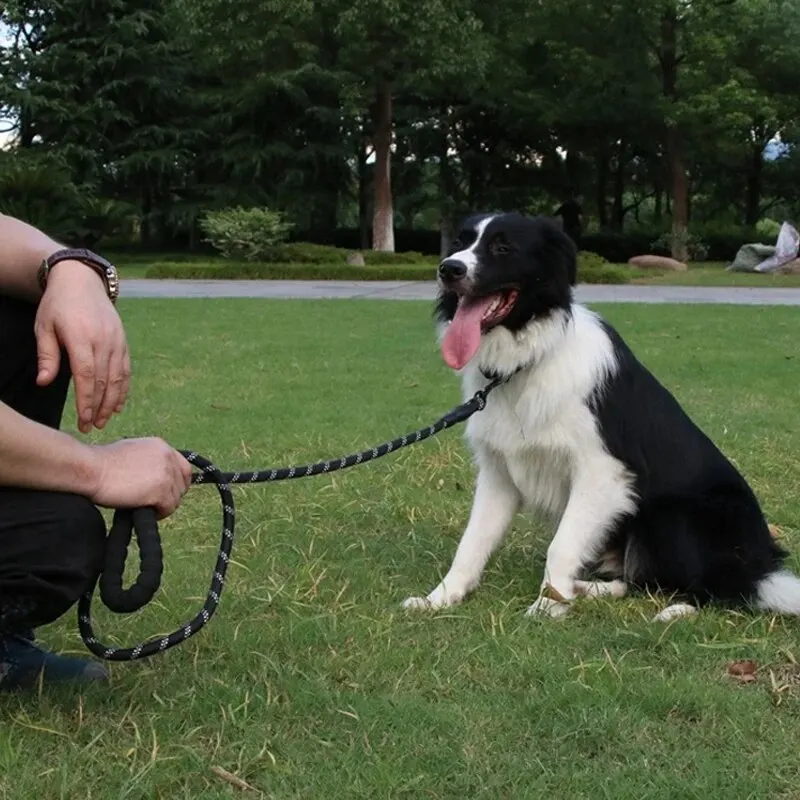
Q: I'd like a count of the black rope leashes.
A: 1